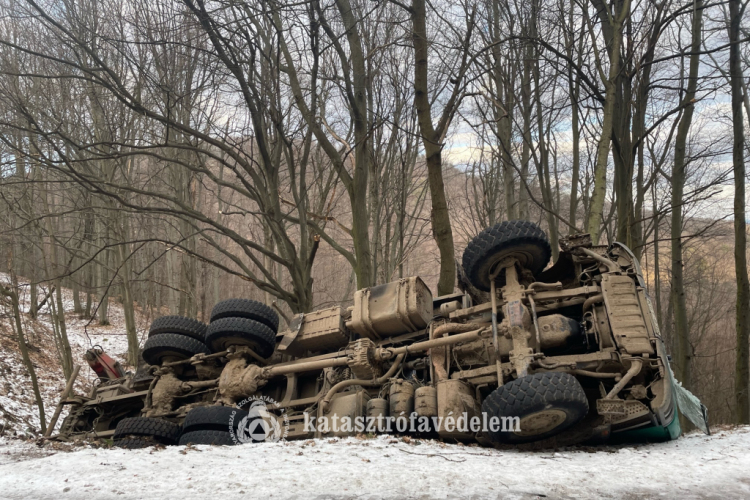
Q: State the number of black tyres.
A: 10